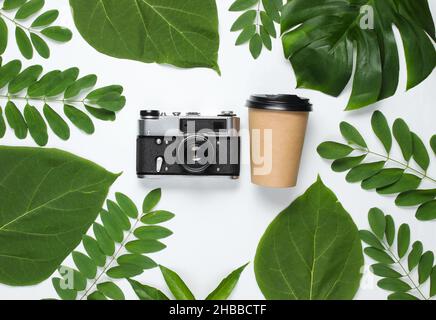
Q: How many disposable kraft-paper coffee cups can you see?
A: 1